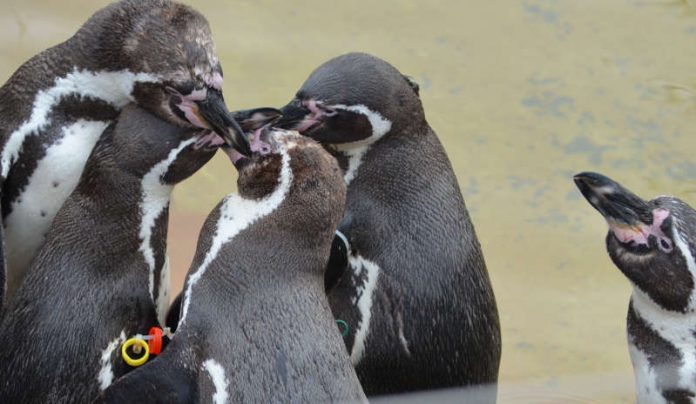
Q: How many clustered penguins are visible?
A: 4